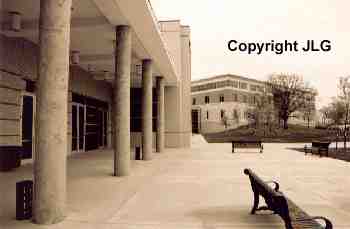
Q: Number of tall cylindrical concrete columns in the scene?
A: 4